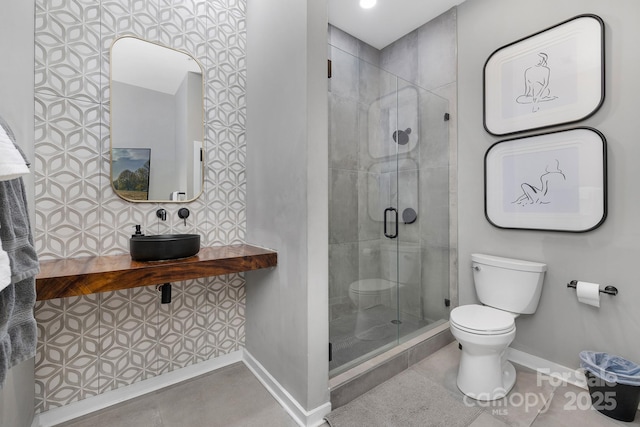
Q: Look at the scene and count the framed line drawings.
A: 2